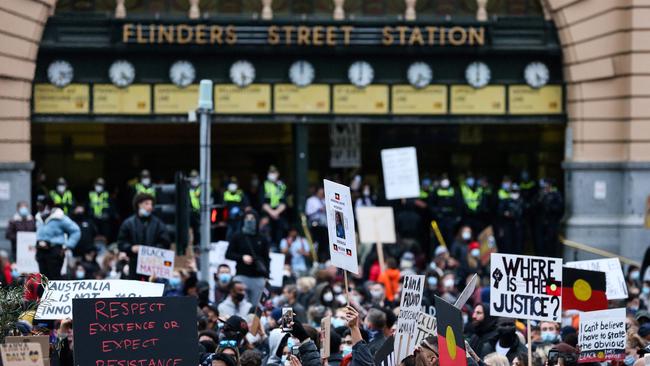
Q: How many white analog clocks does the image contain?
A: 9